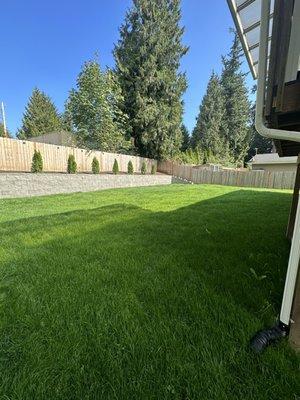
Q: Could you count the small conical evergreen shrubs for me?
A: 7